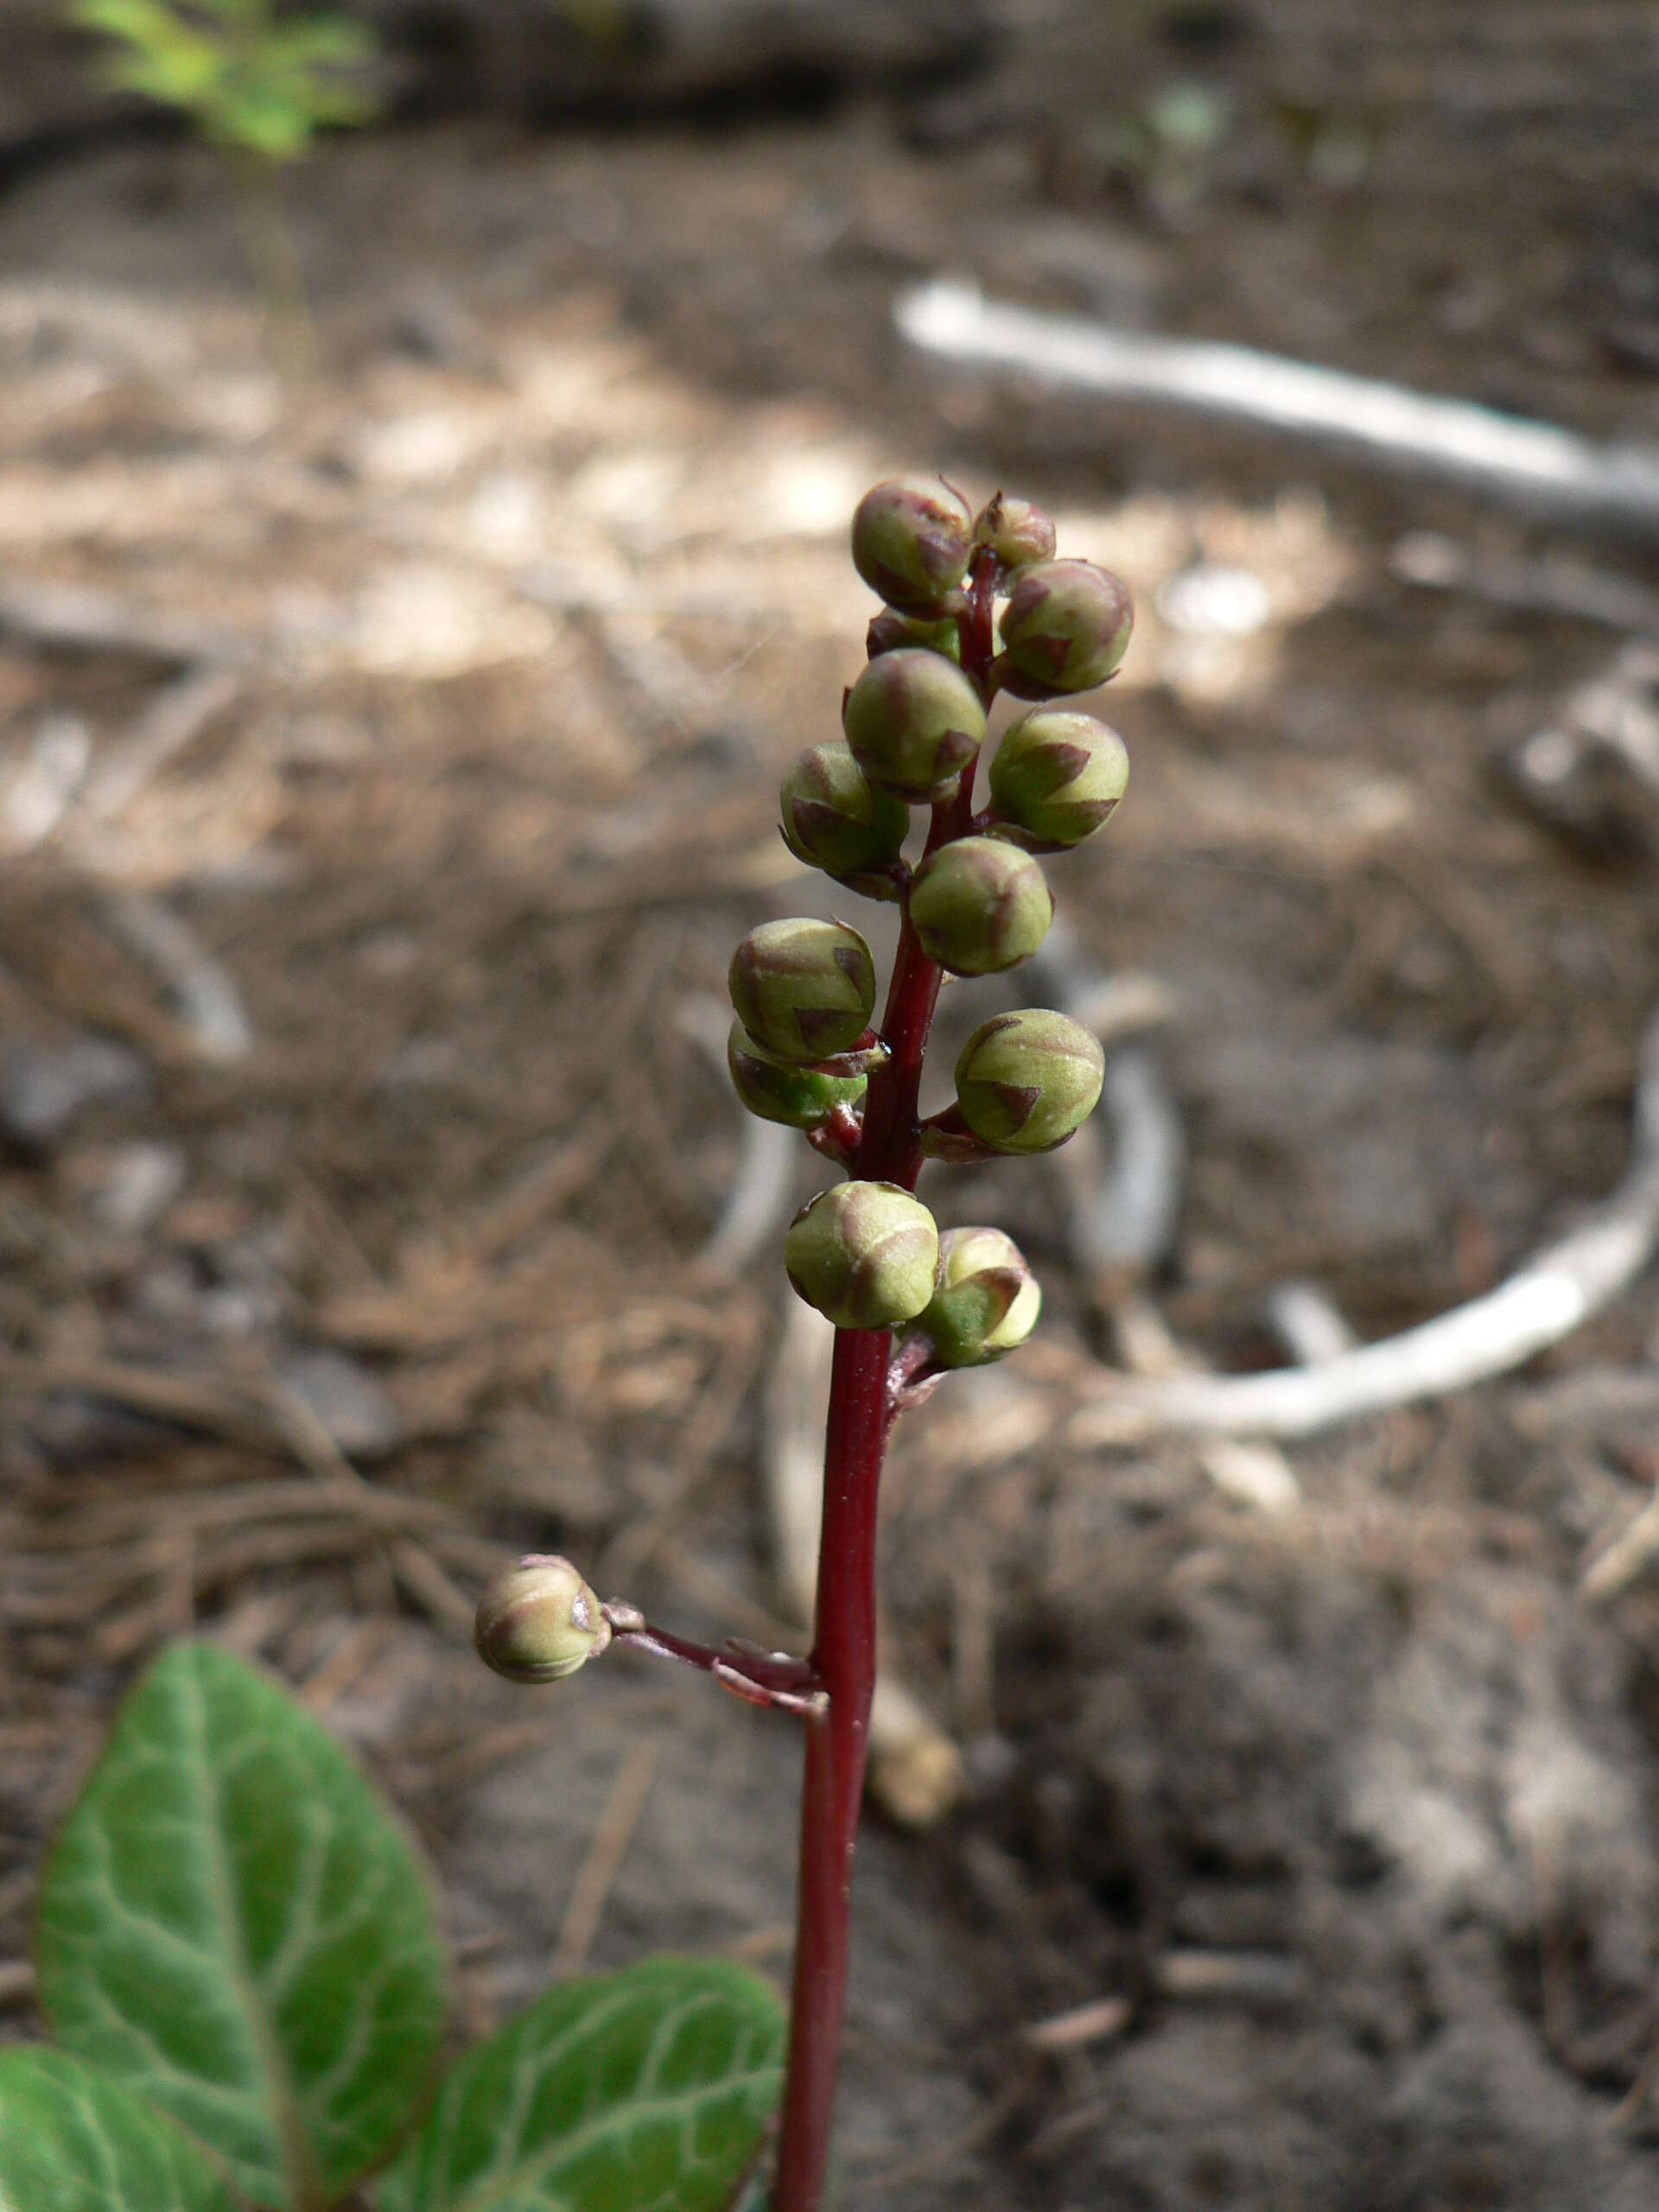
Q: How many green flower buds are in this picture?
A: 14